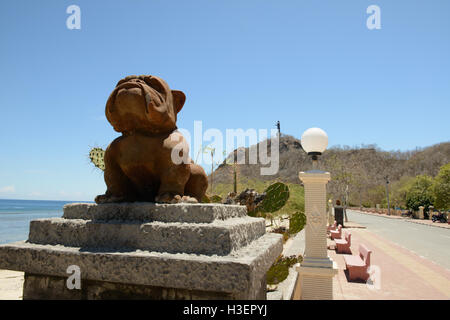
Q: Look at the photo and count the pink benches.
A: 4